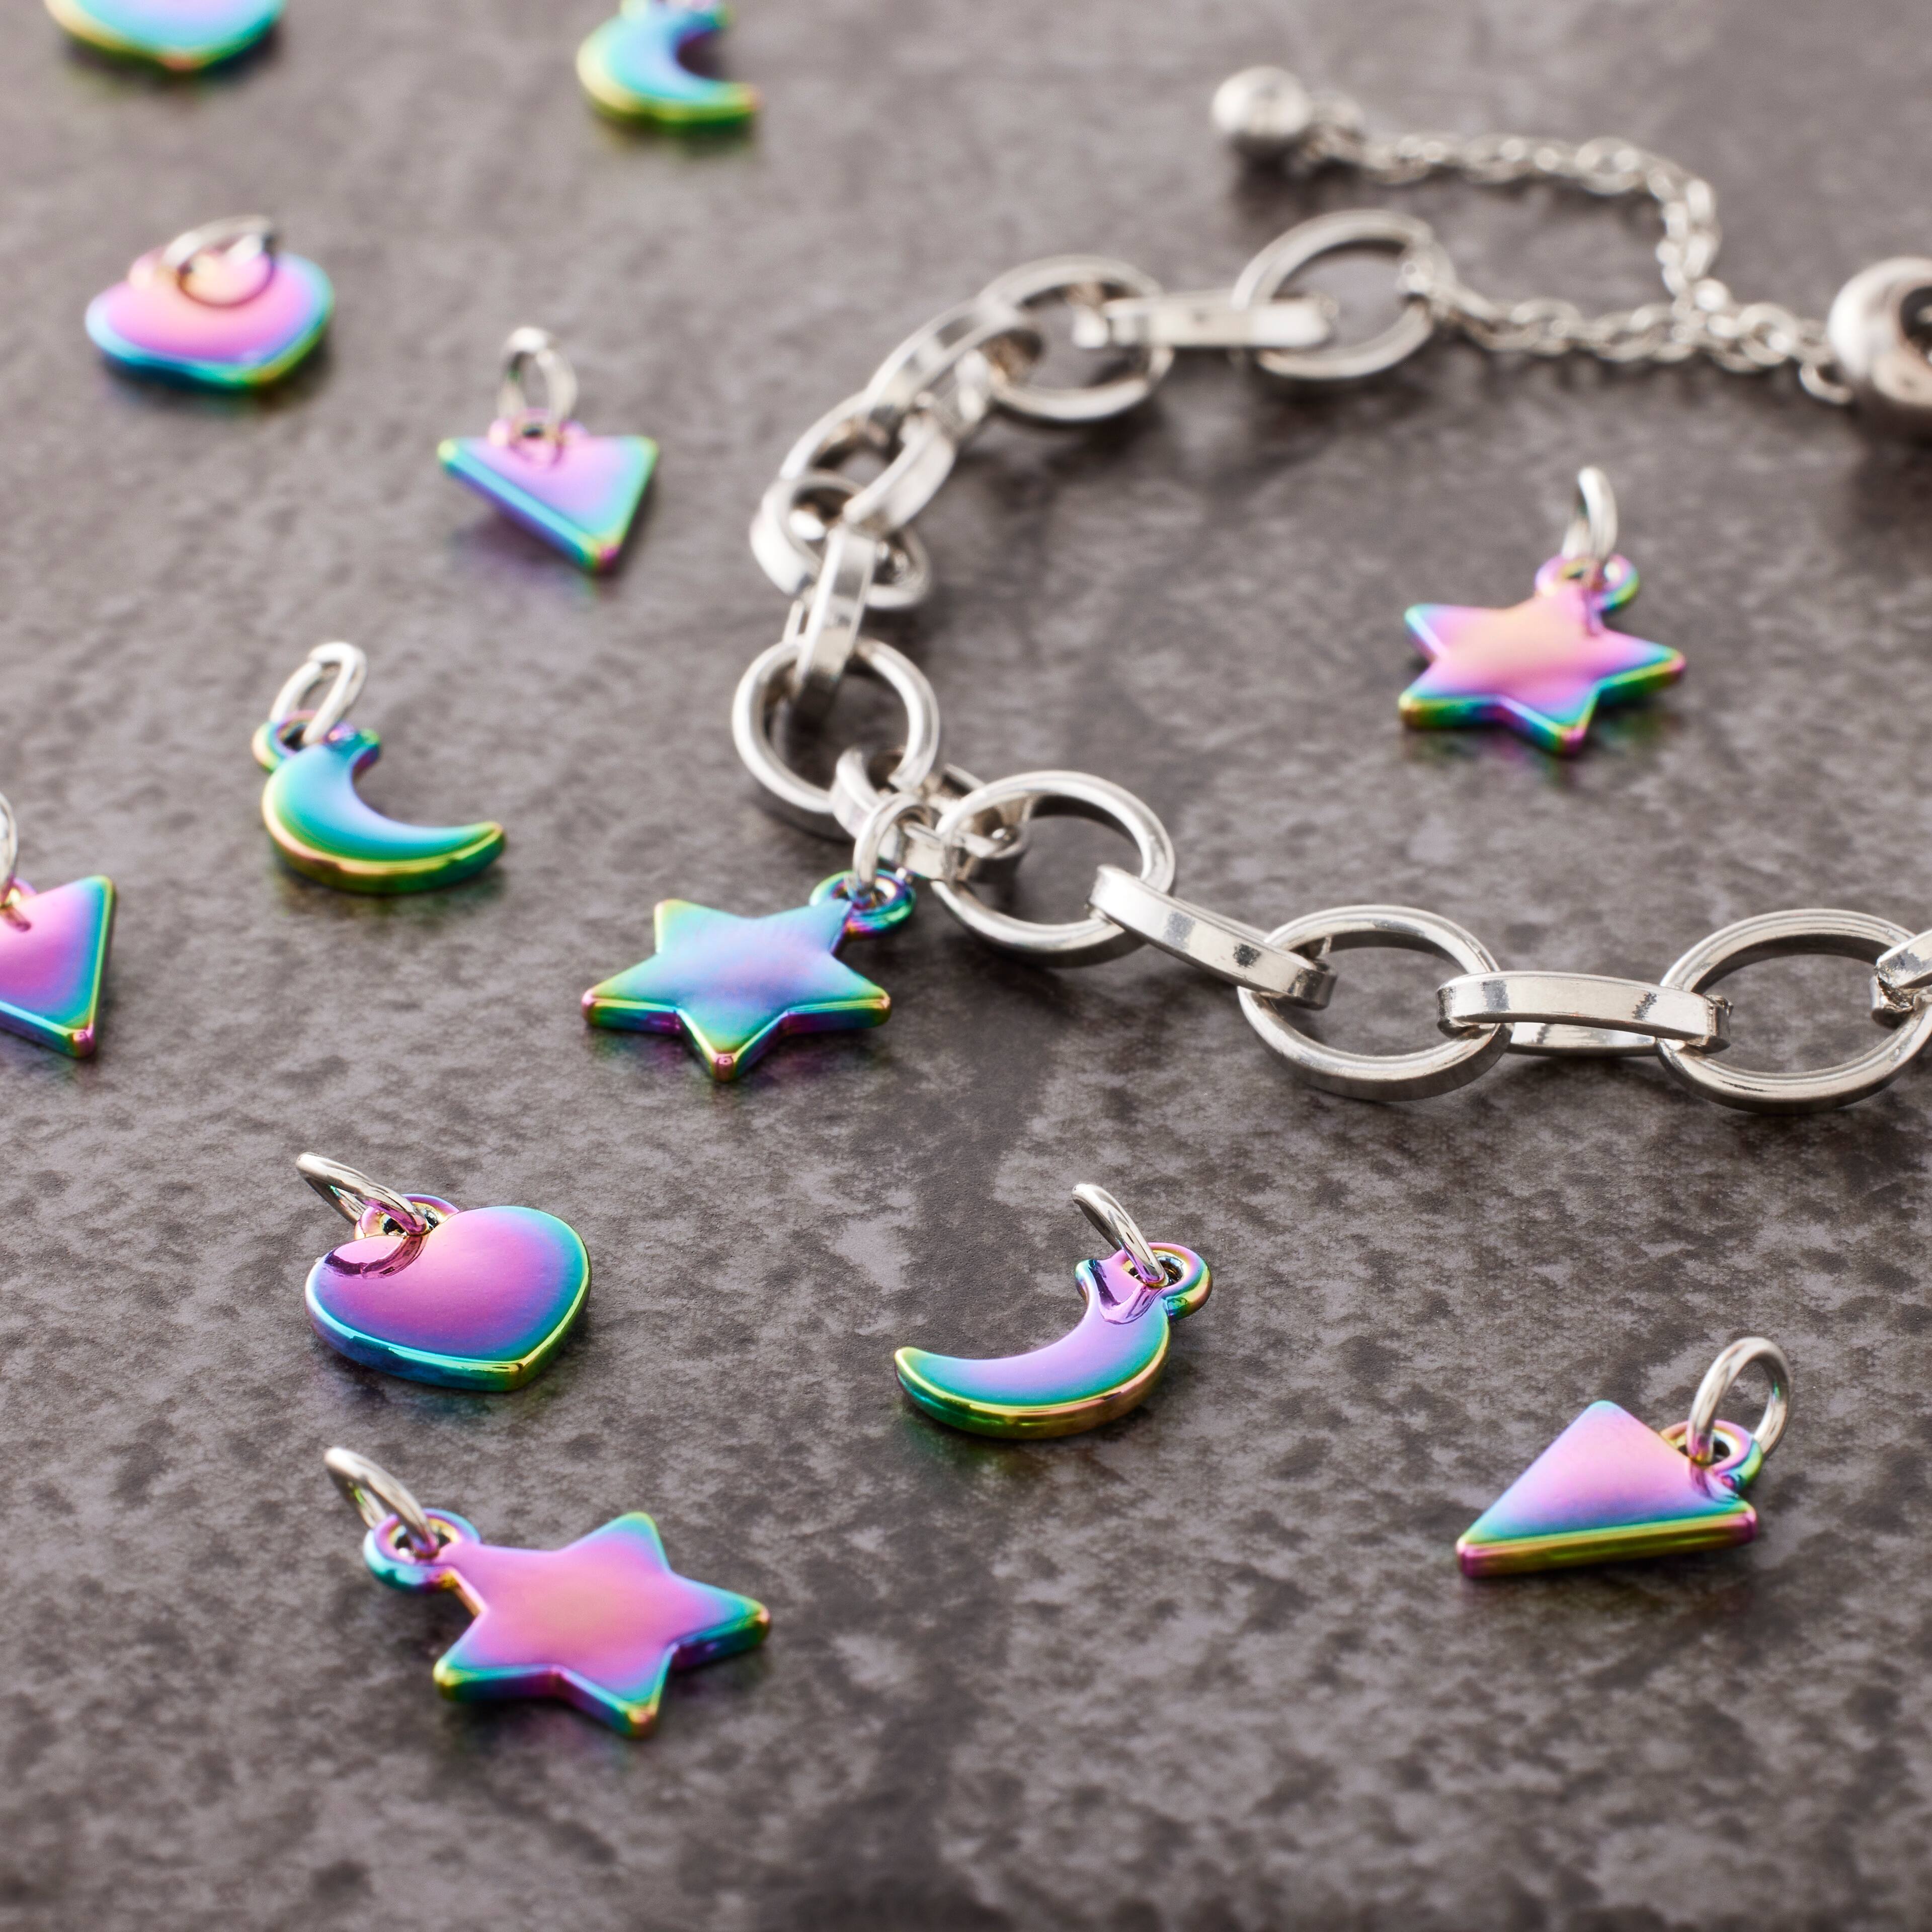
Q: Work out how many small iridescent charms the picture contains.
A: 12